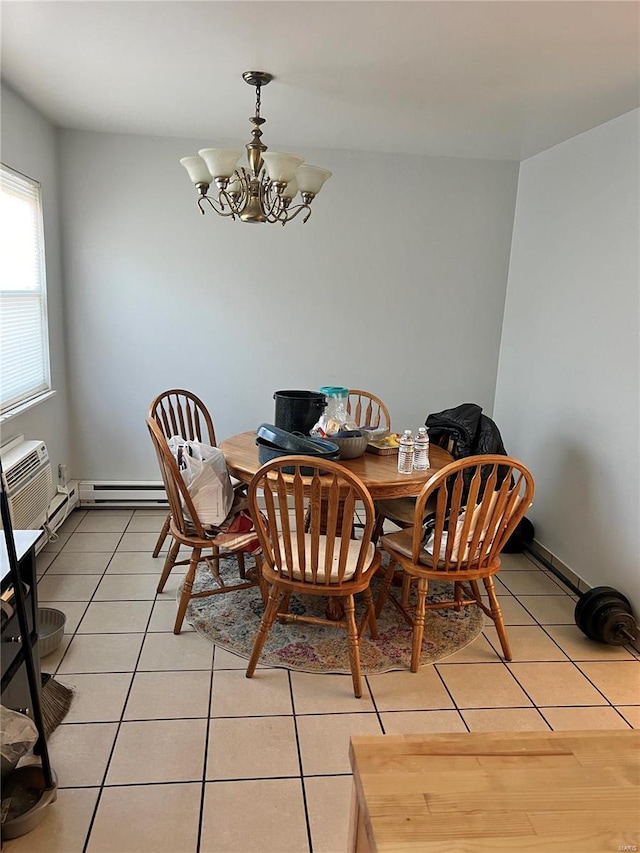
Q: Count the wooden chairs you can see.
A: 6